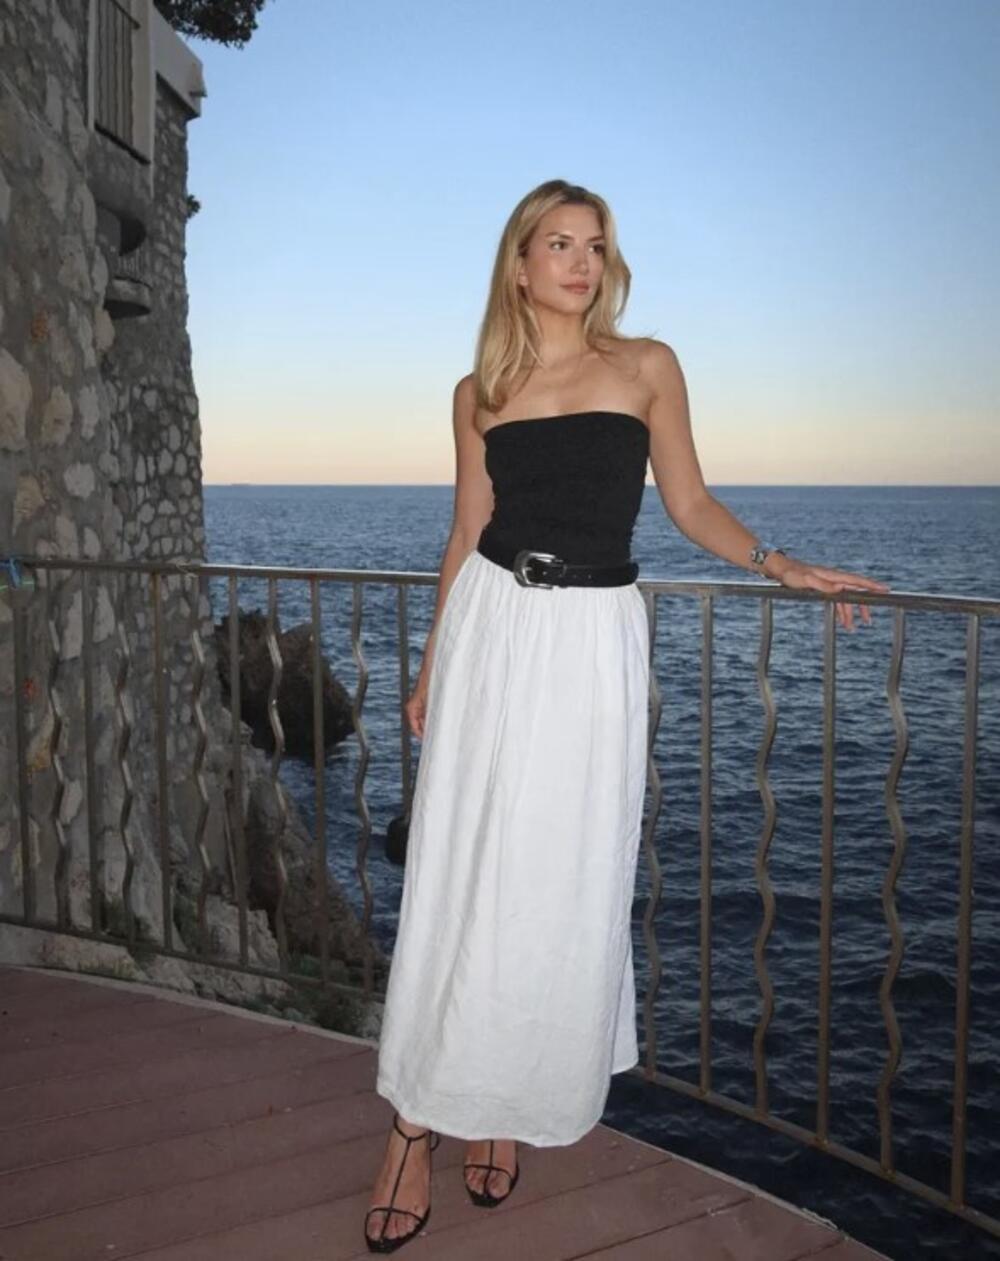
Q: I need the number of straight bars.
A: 9